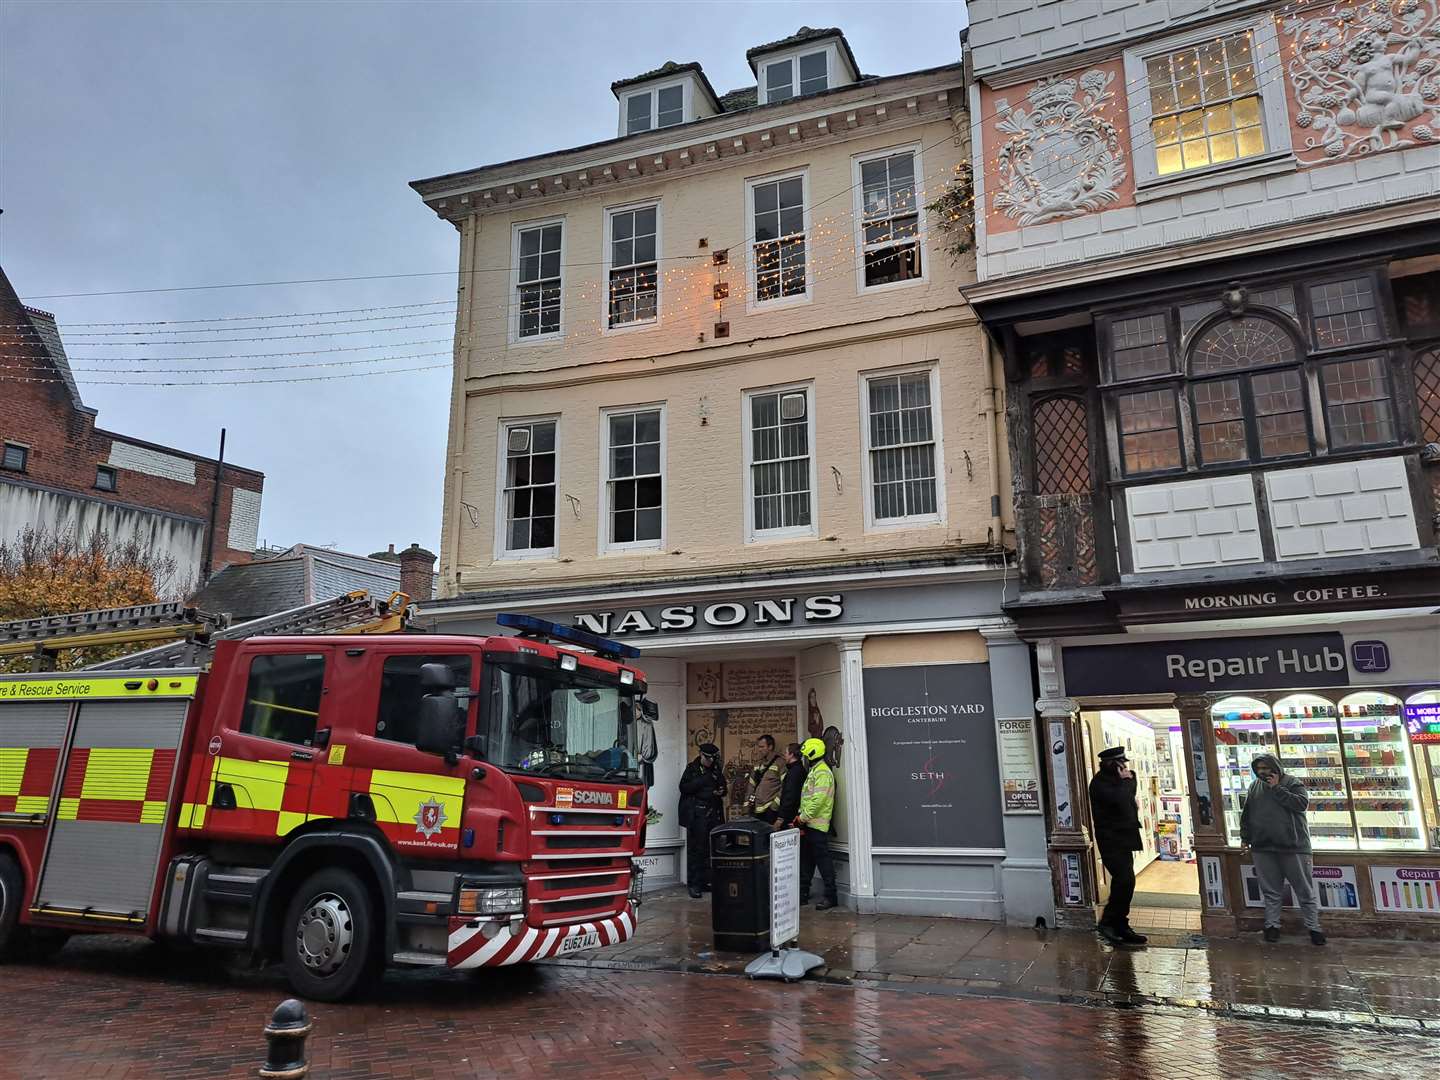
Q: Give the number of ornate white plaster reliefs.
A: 2